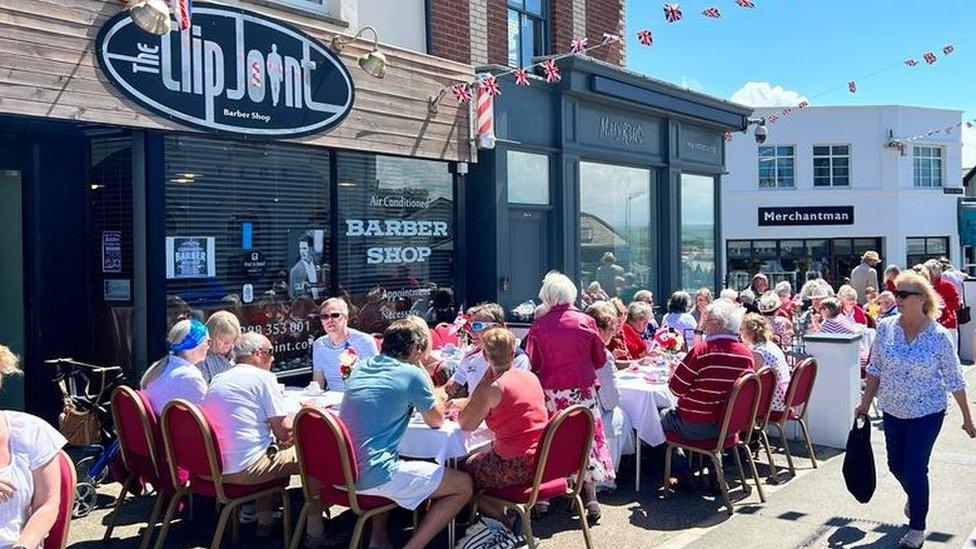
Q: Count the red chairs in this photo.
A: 8